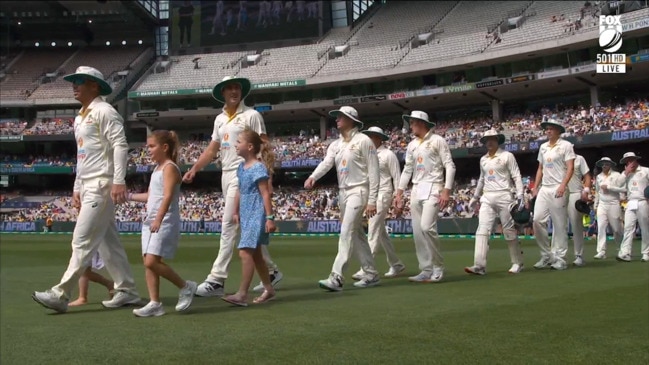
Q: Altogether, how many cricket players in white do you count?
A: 10